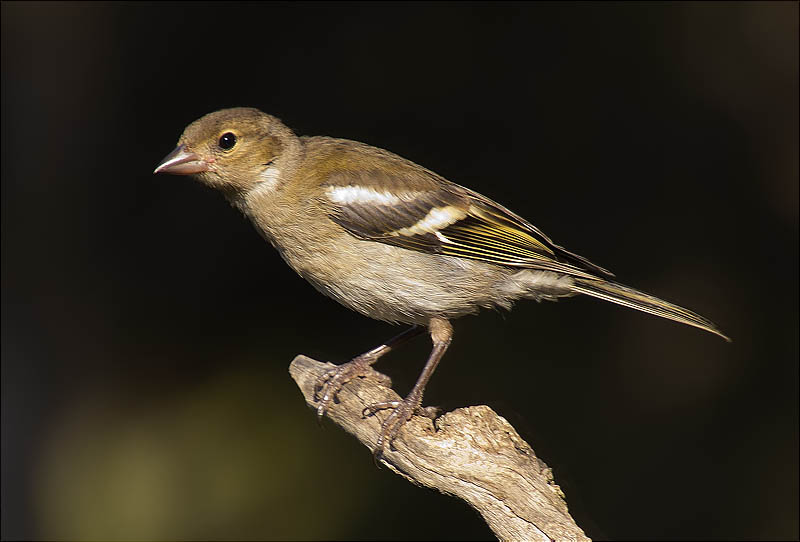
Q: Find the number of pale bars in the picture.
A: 2